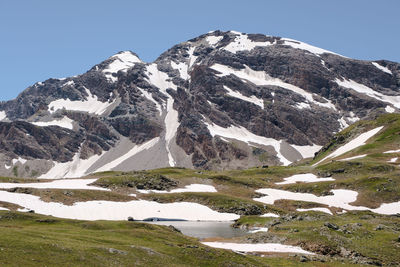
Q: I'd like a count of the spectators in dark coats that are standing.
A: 0